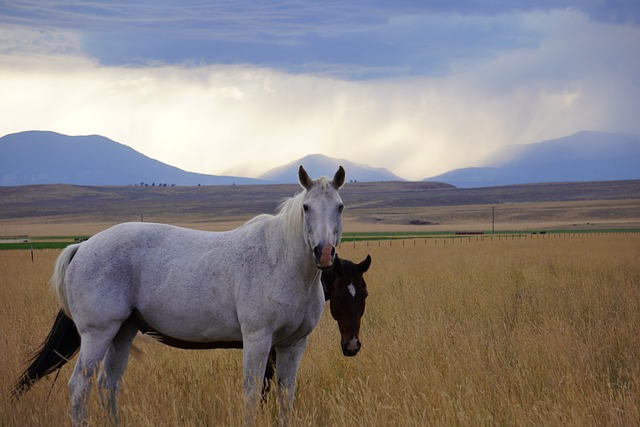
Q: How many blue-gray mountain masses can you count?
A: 3